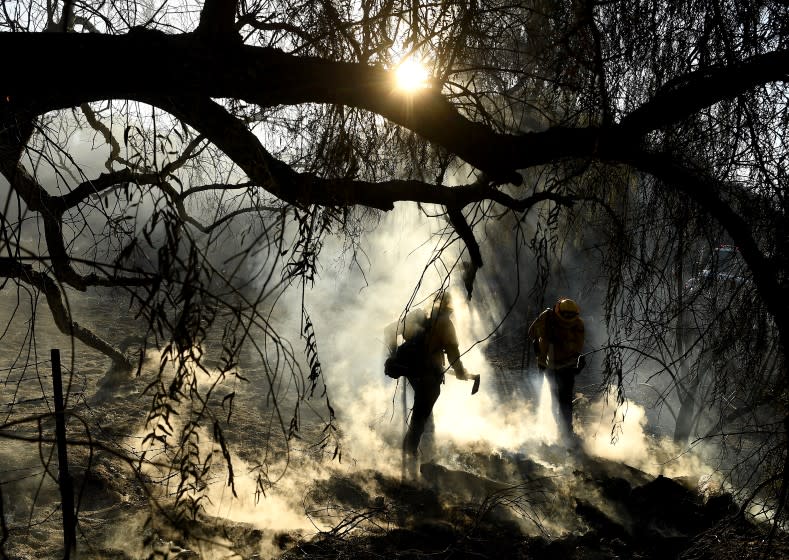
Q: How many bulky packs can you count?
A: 1